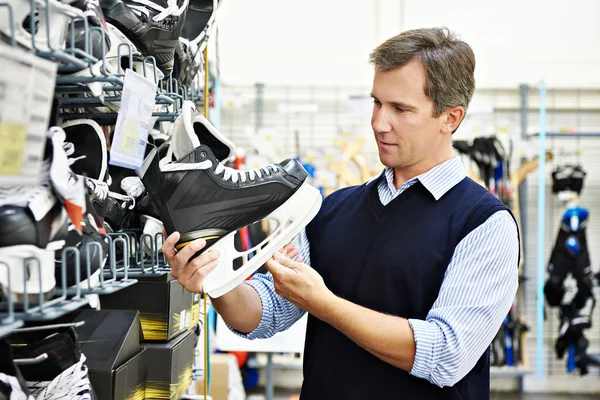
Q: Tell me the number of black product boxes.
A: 3